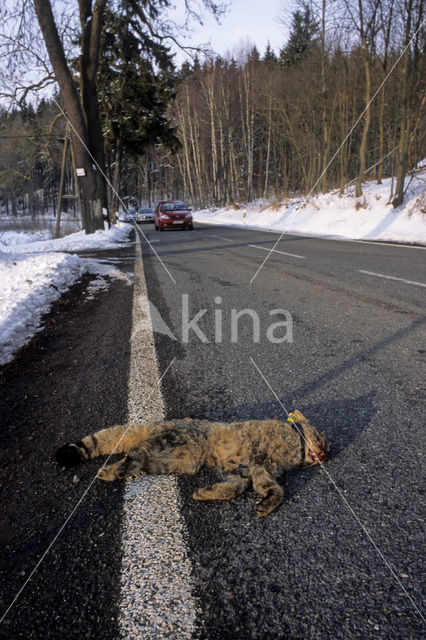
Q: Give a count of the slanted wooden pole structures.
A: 1